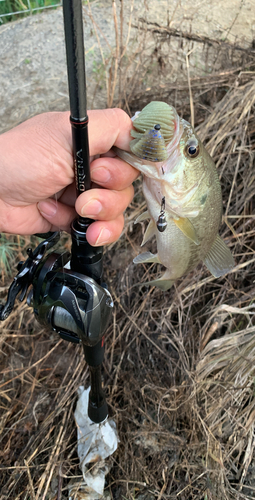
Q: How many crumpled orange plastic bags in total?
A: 0